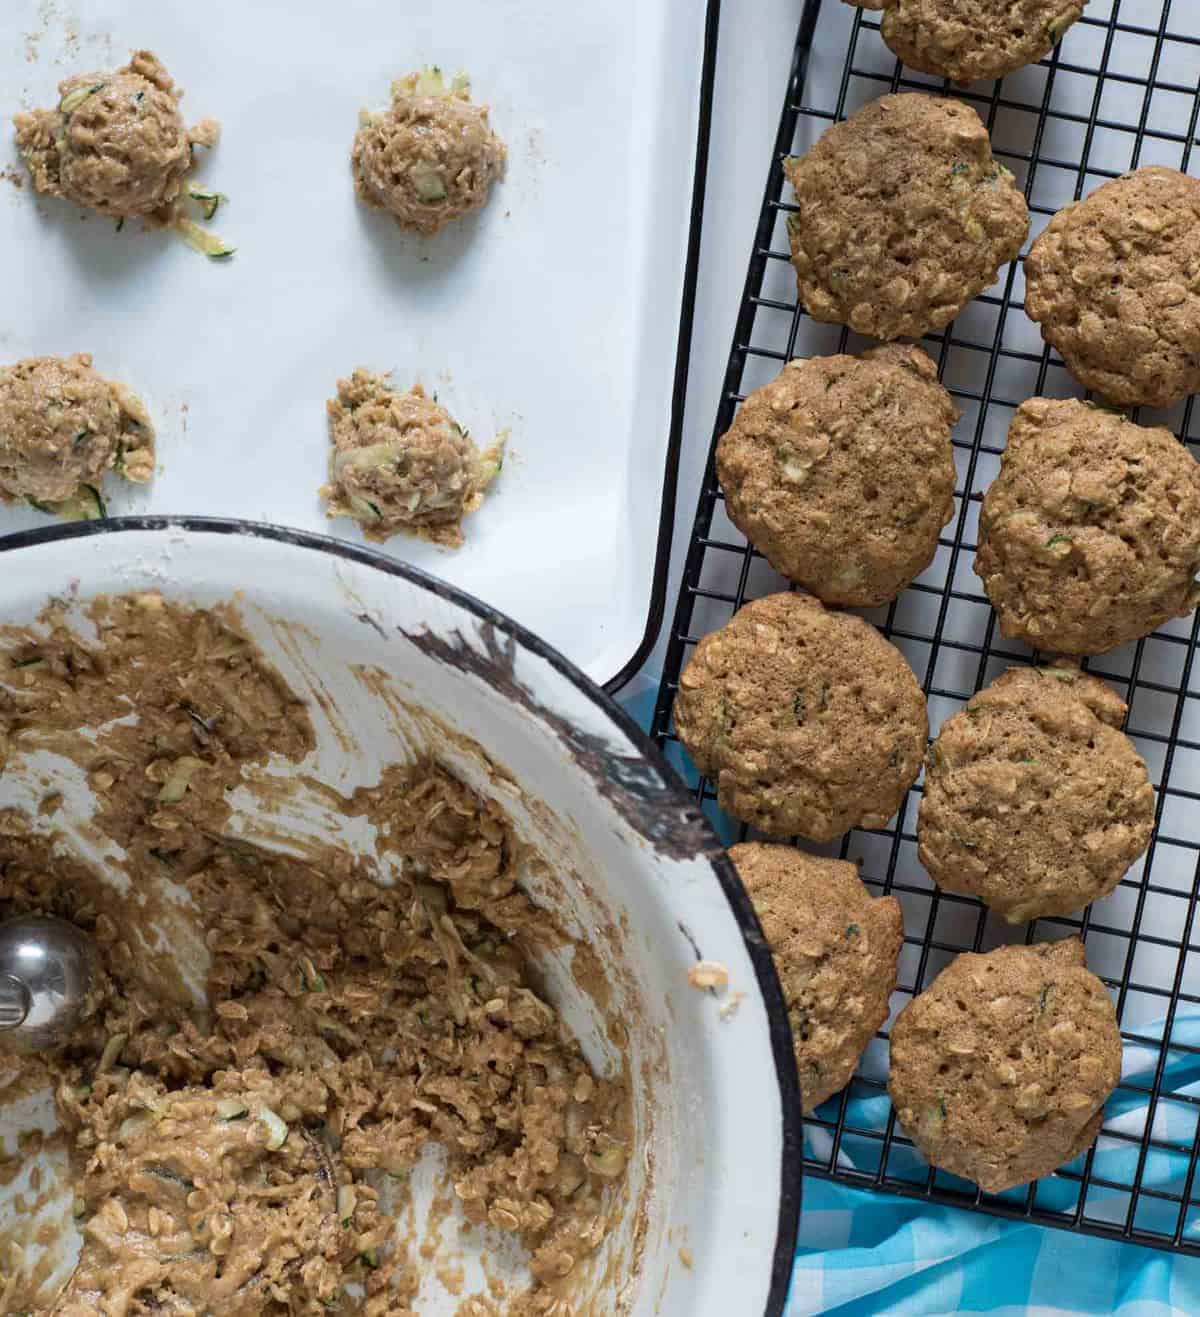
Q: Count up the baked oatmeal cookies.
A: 9